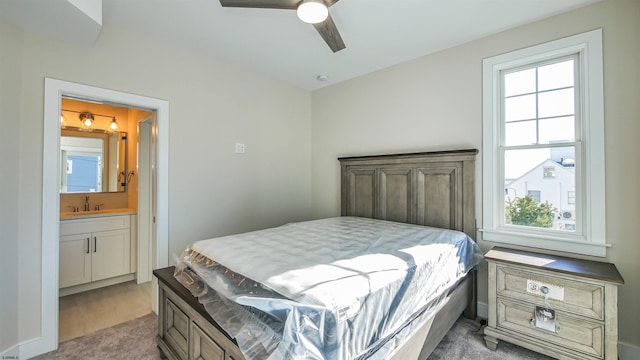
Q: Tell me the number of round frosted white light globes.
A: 1